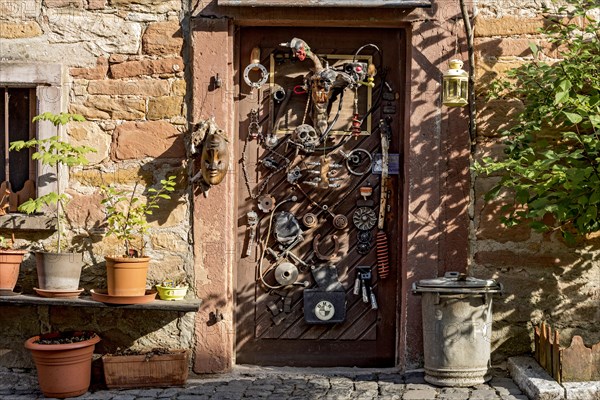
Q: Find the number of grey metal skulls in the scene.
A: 1